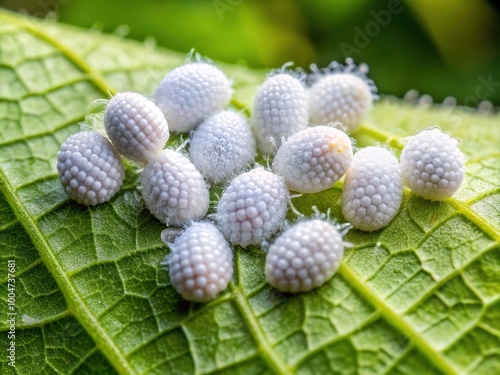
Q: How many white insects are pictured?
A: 13